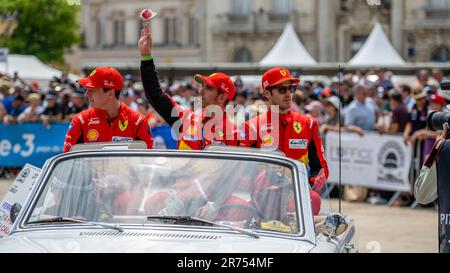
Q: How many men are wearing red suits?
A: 3